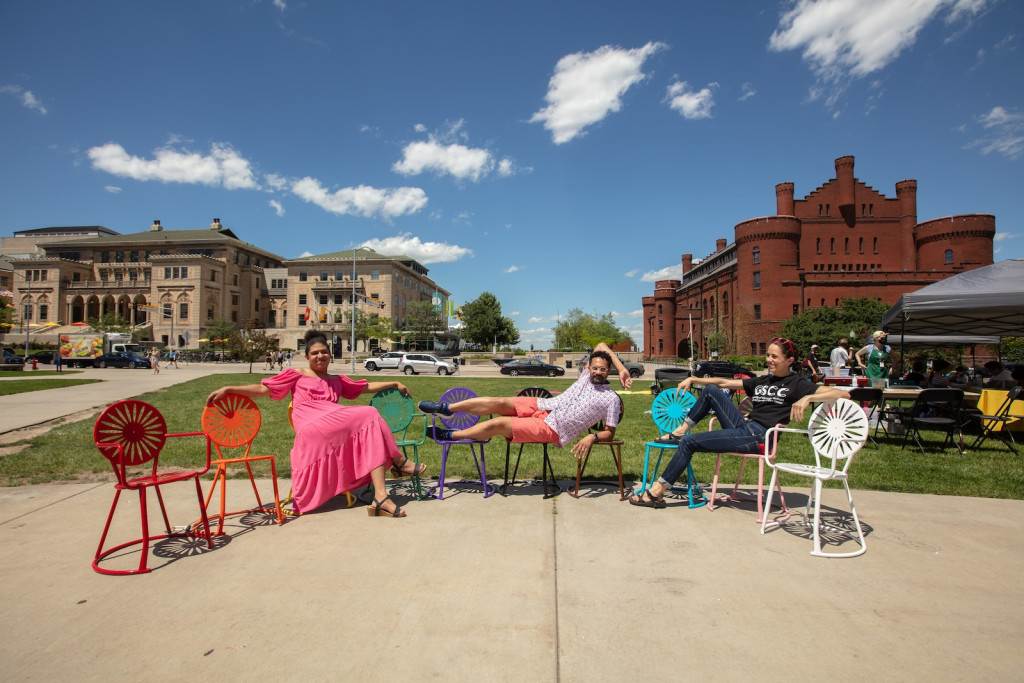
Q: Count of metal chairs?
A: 10